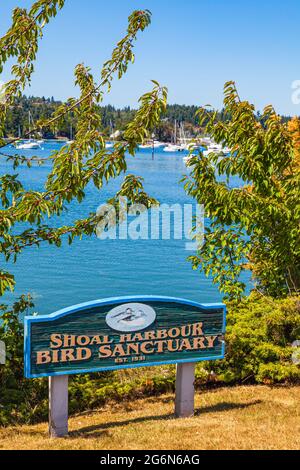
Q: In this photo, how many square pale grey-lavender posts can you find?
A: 2